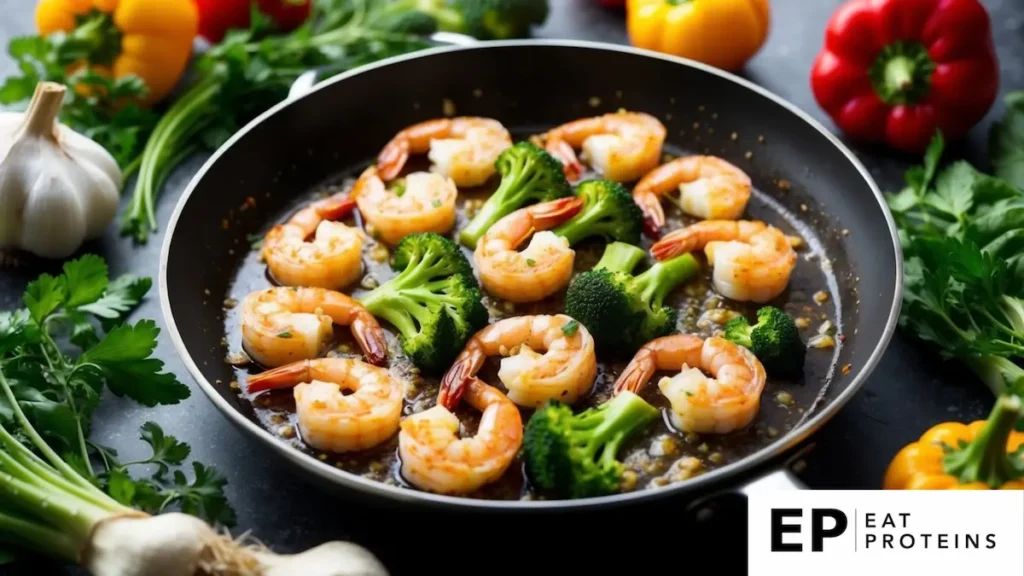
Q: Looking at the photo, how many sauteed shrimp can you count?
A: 12